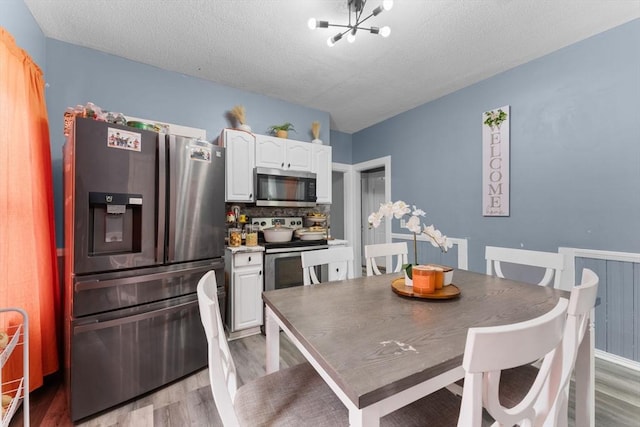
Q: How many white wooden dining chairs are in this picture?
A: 6